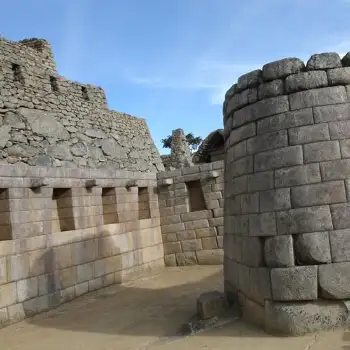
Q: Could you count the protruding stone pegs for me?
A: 5